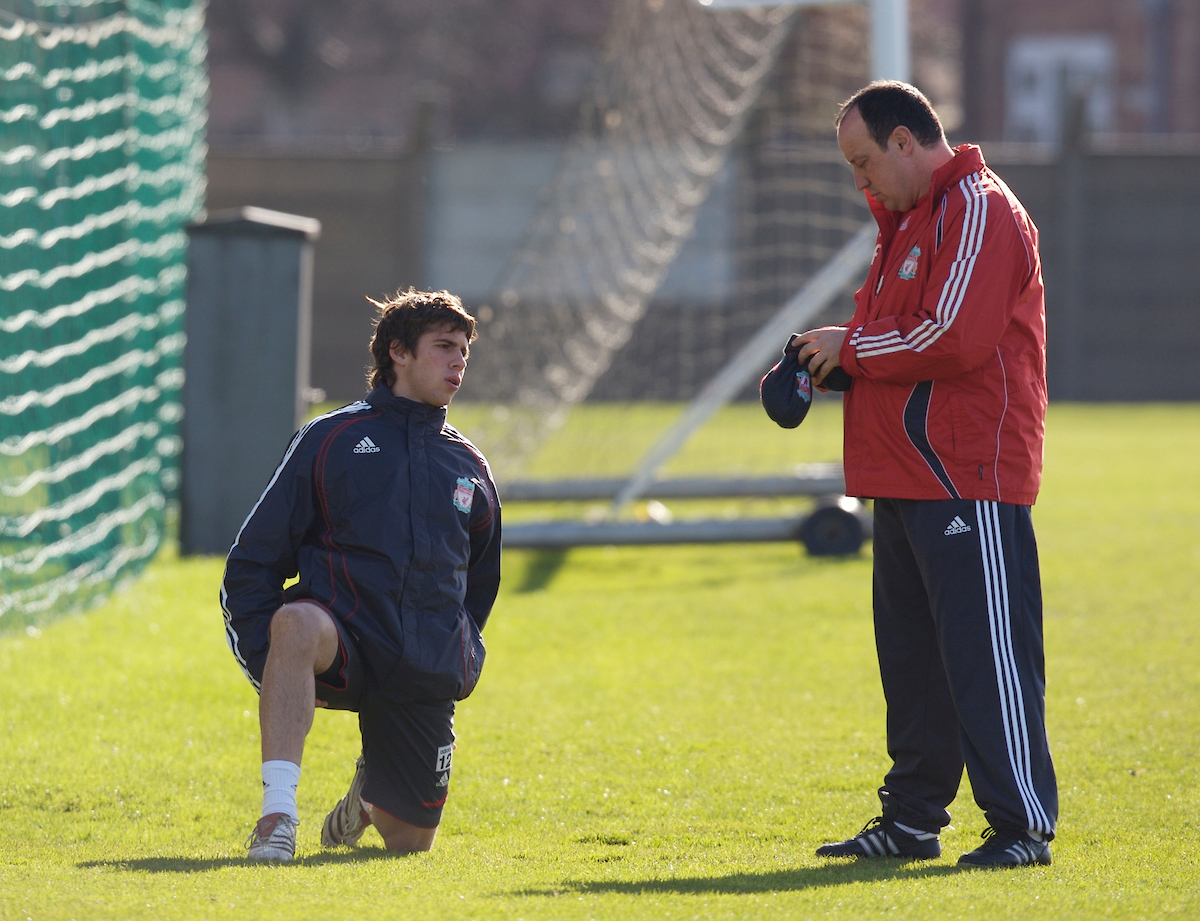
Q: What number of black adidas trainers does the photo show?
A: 2